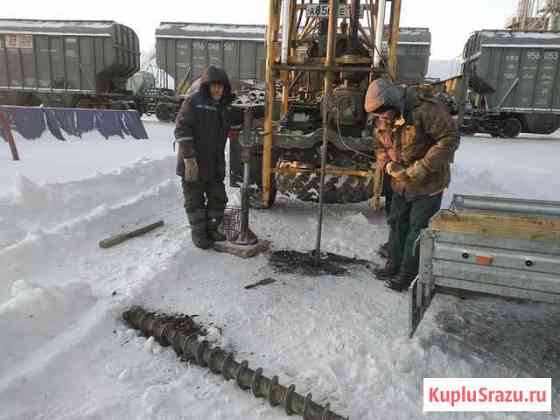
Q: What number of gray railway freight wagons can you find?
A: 3